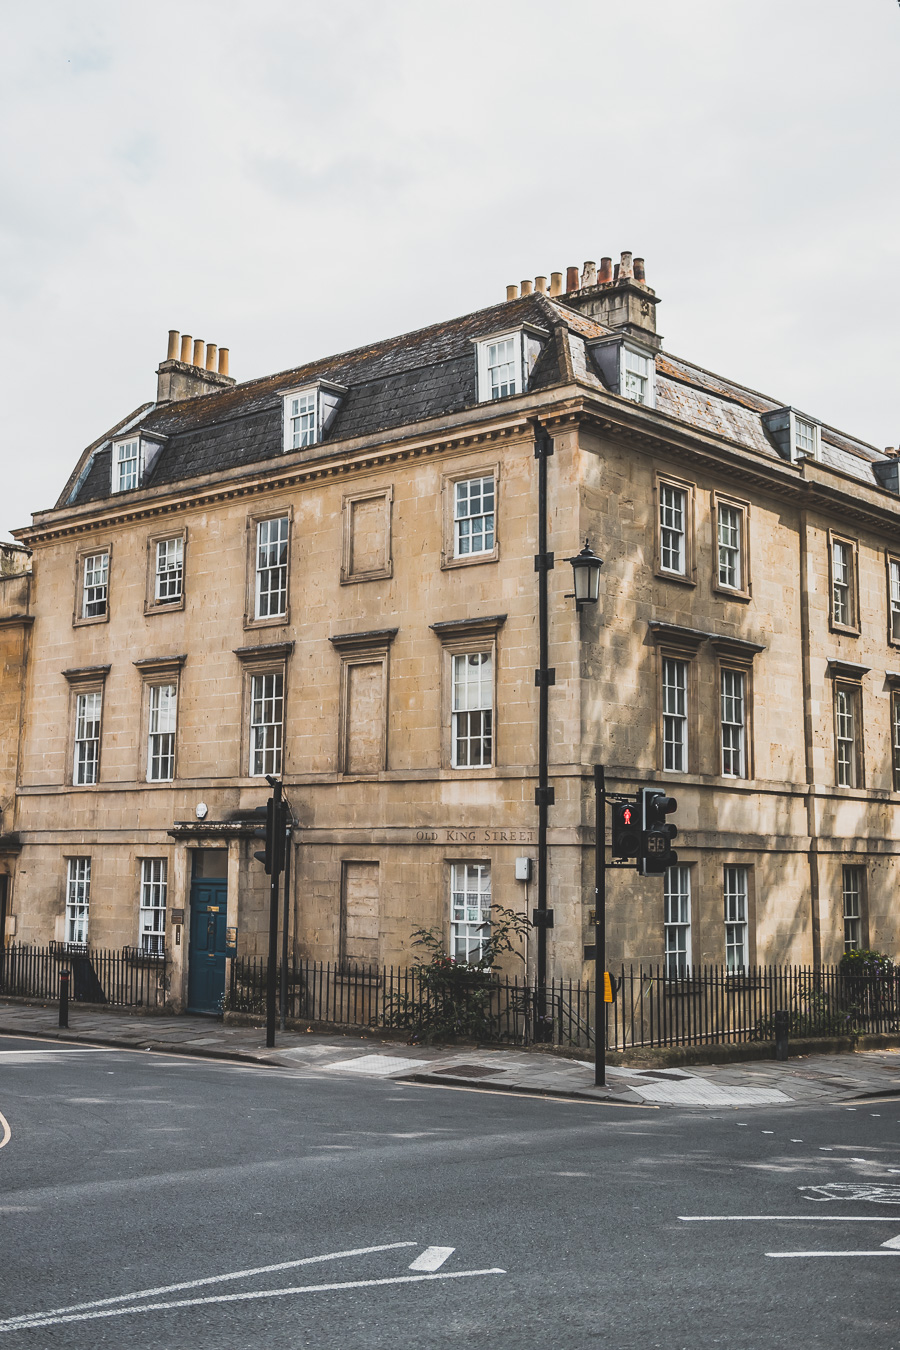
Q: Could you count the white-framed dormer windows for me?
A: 5